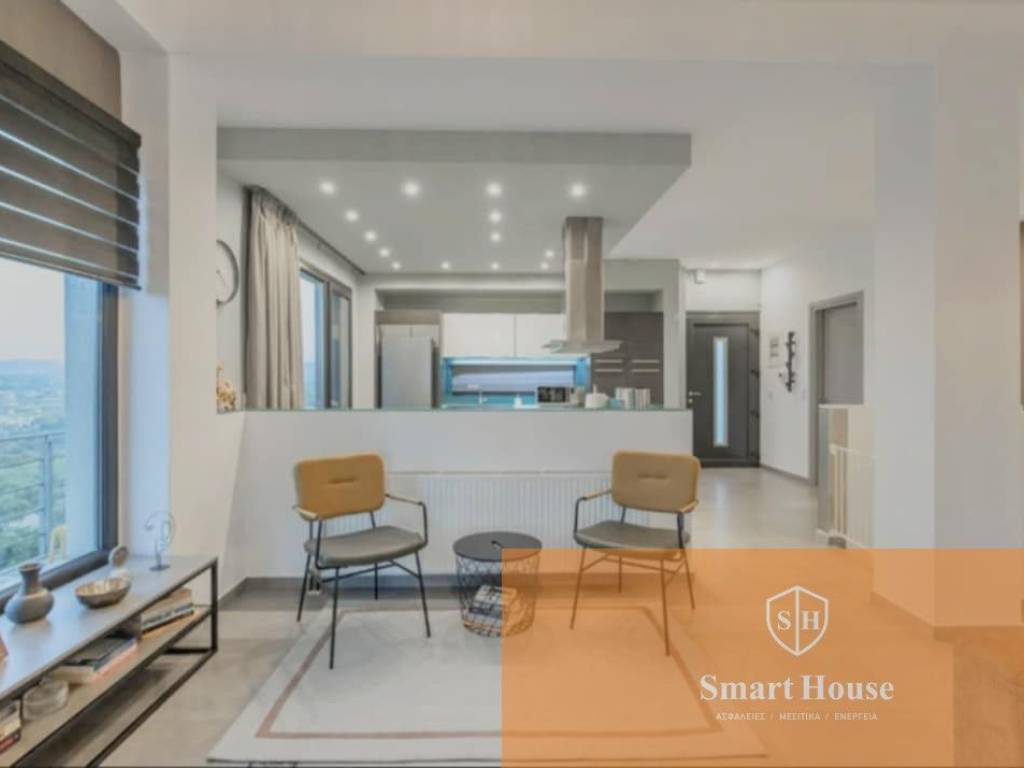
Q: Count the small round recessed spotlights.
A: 14